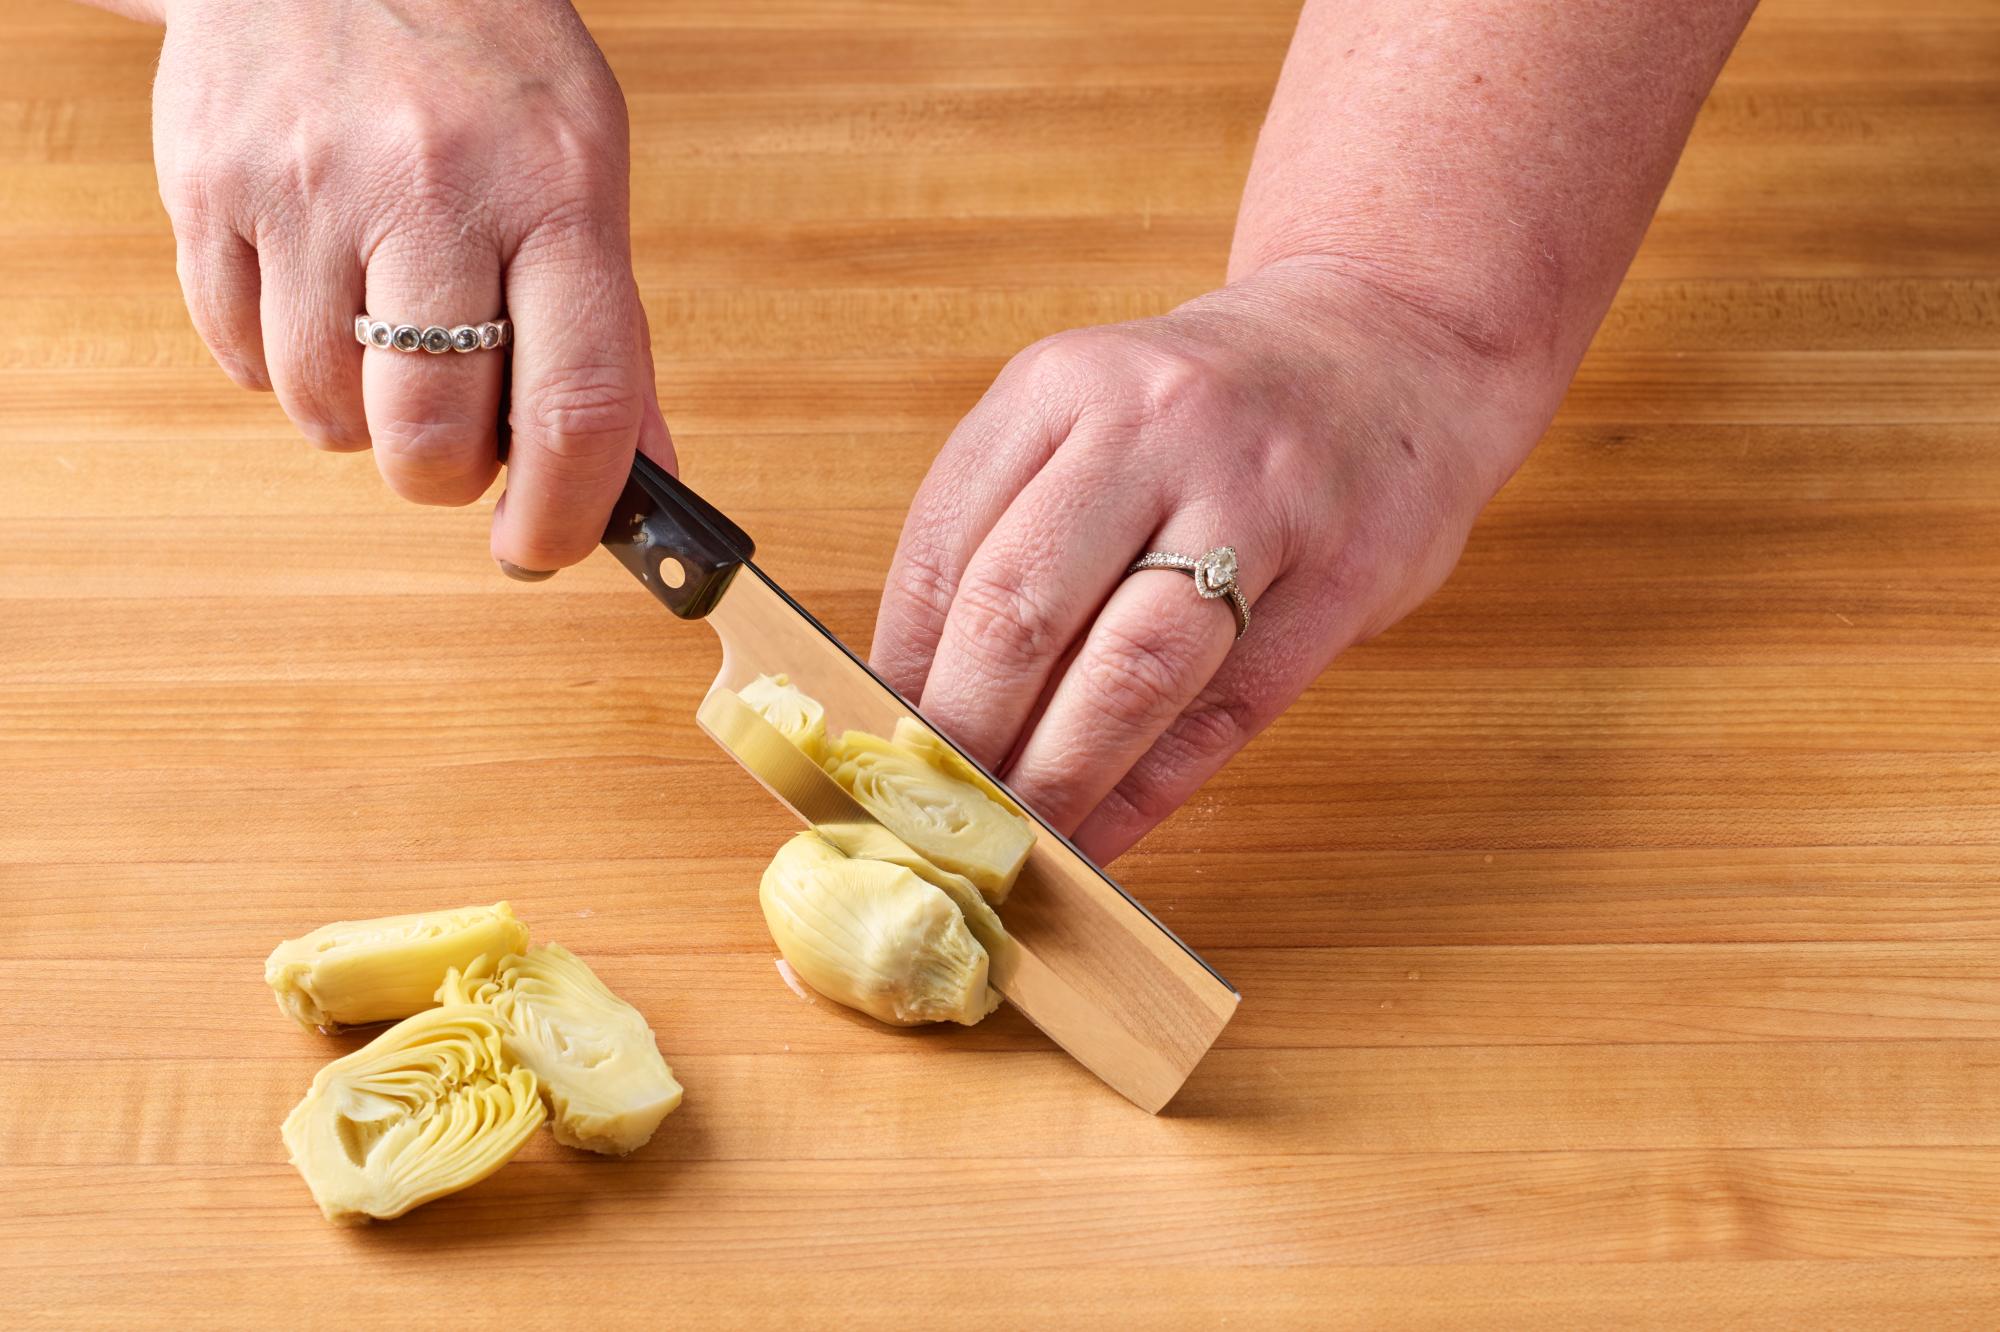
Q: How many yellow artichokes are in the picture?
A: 4